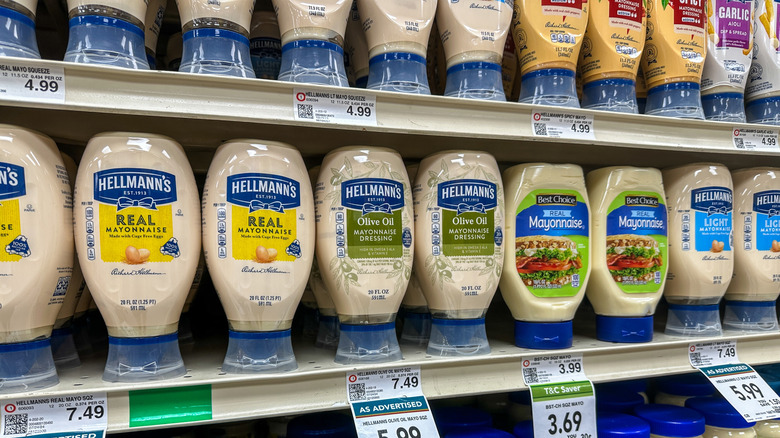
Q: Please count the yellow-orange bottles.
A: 3